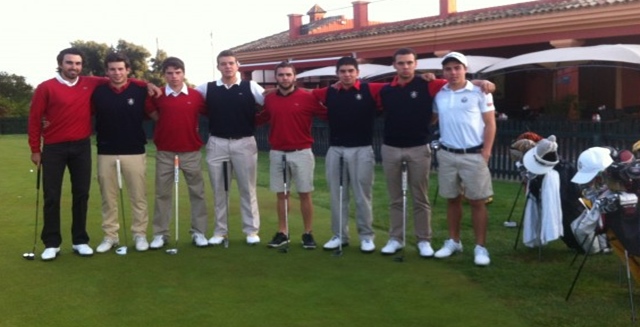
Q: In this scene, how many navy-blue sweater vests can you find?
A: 4